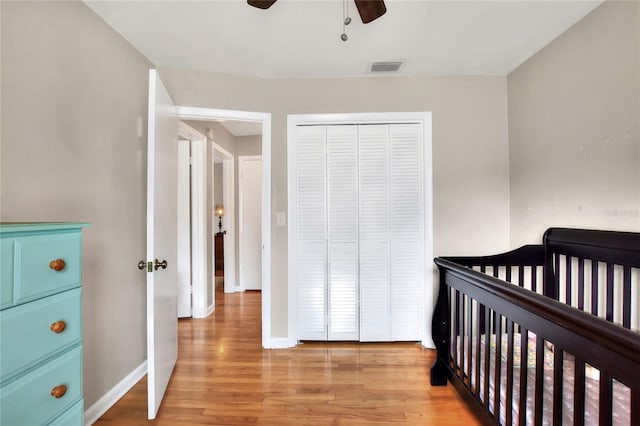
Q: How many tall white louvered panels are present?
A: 4